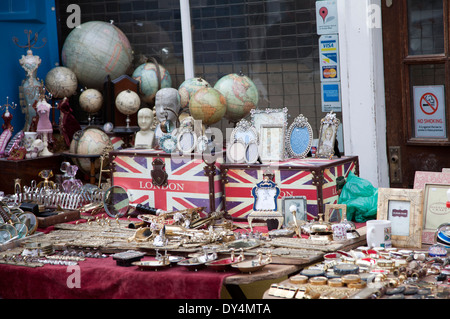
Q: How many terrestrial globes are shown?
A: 9